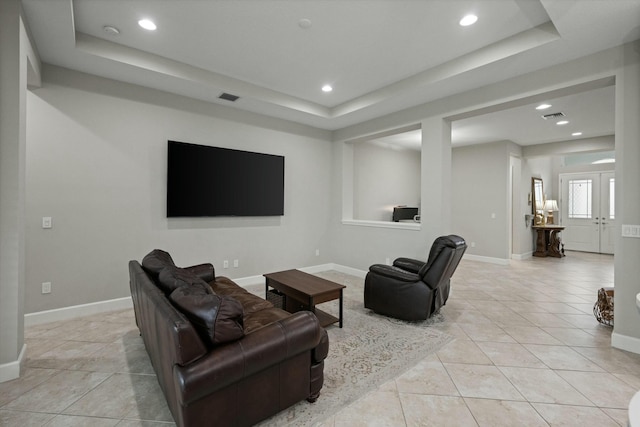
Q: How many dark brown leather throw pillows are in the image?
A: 3